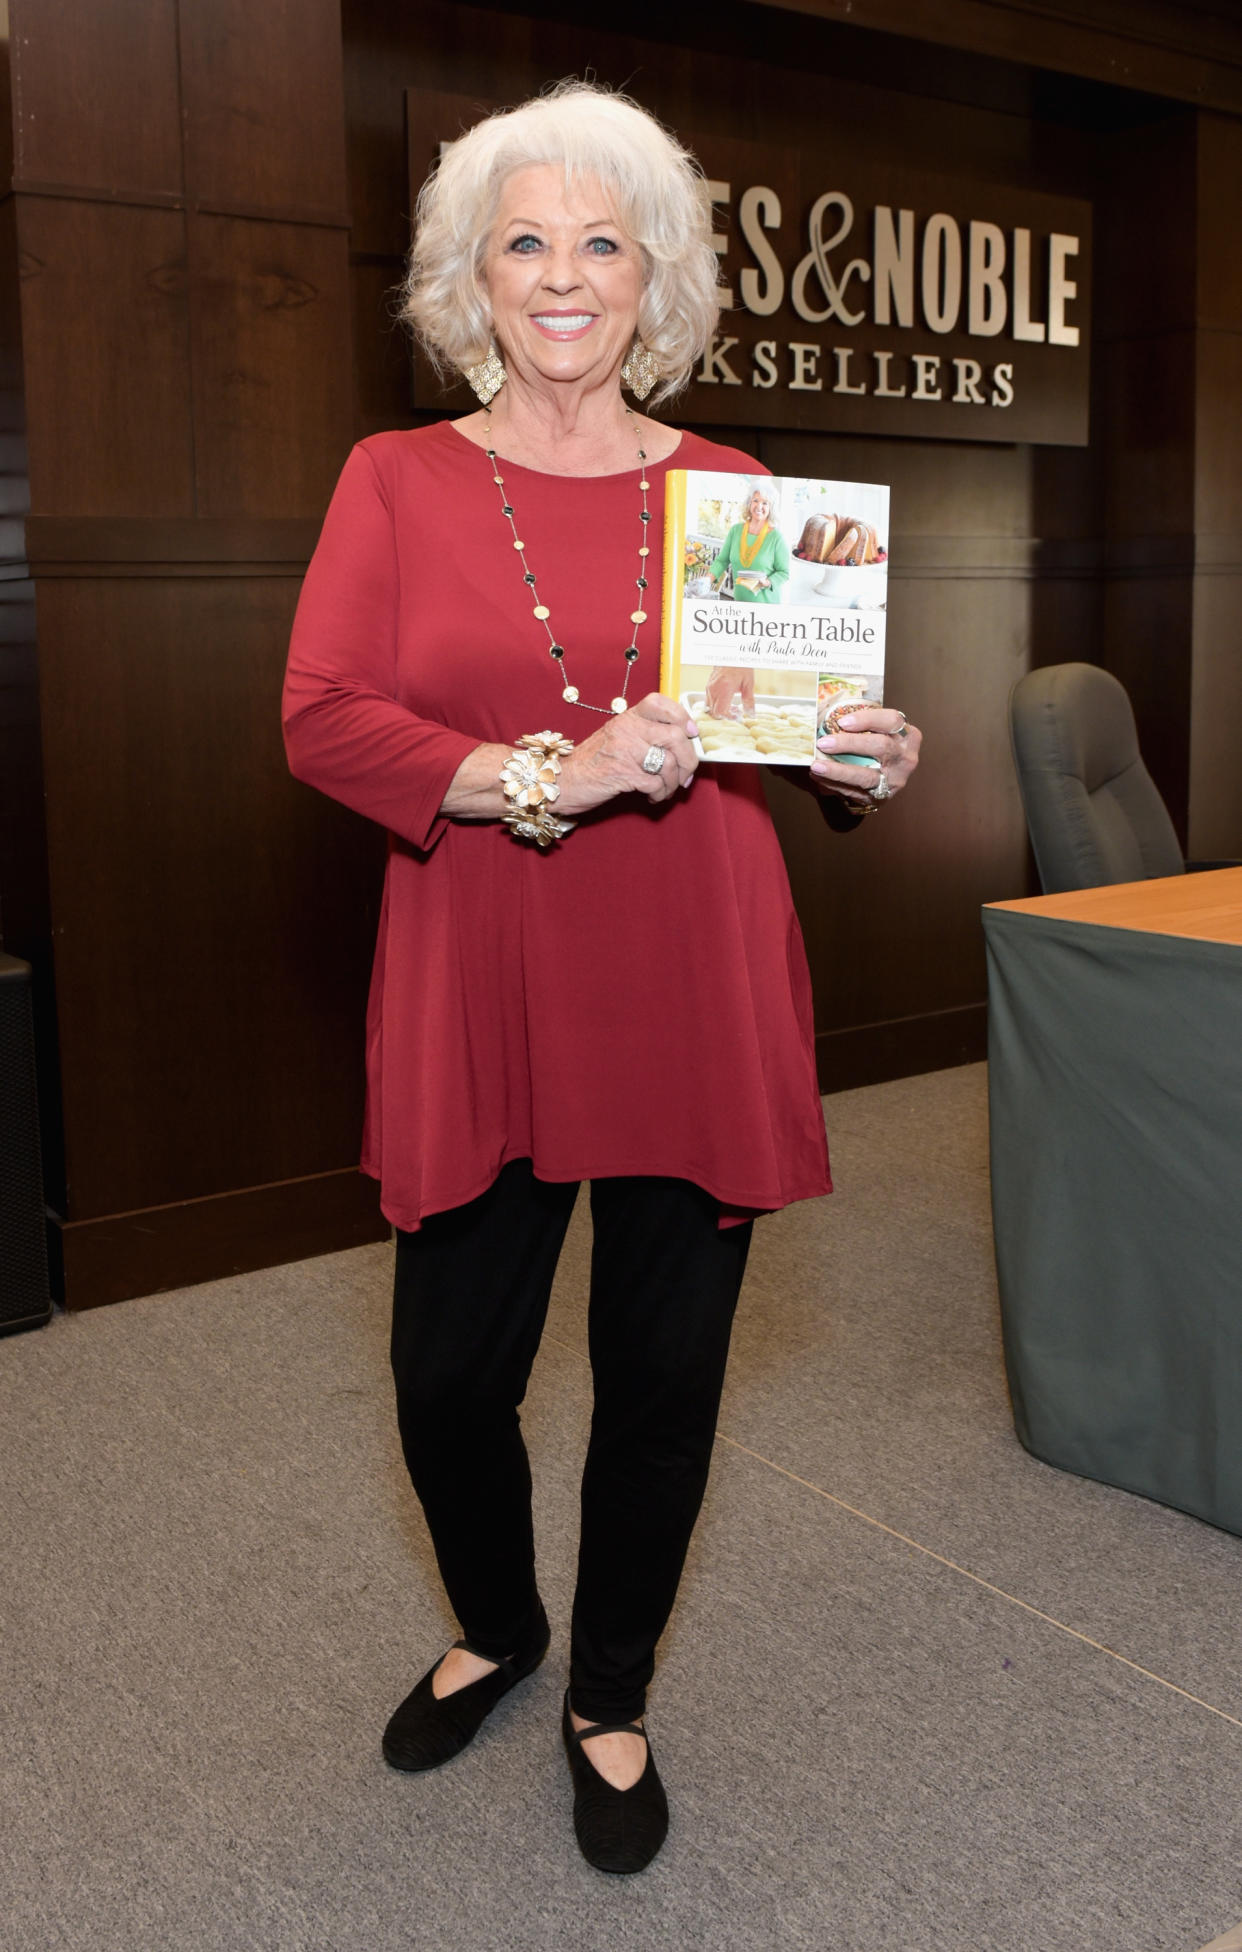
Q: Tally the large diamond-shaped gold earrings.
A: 2